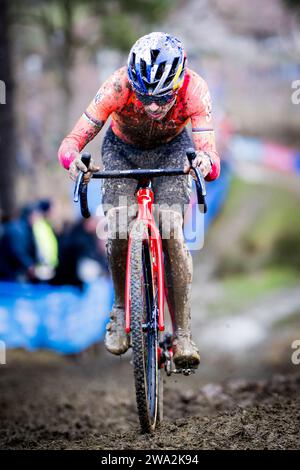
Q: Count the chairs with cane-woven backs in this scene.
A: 0